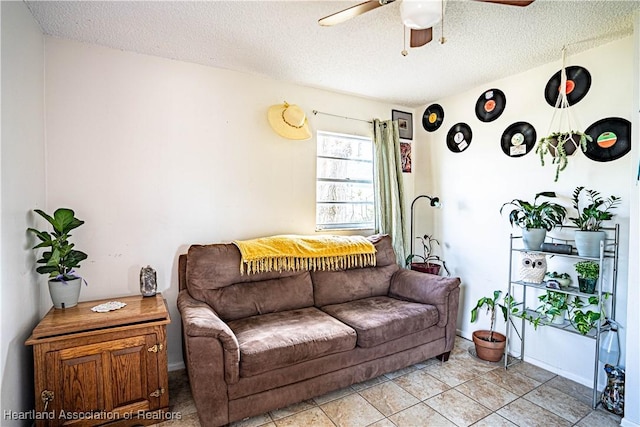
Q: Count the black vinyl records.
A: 6